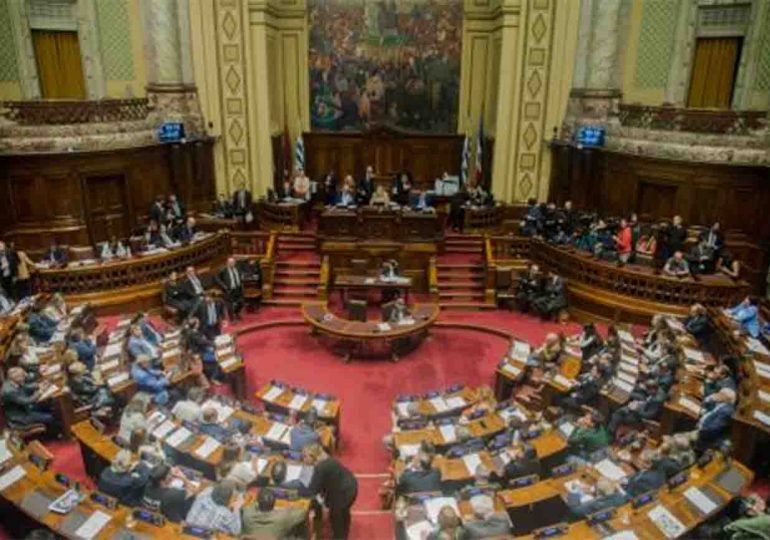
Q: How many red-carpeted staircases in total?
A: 2